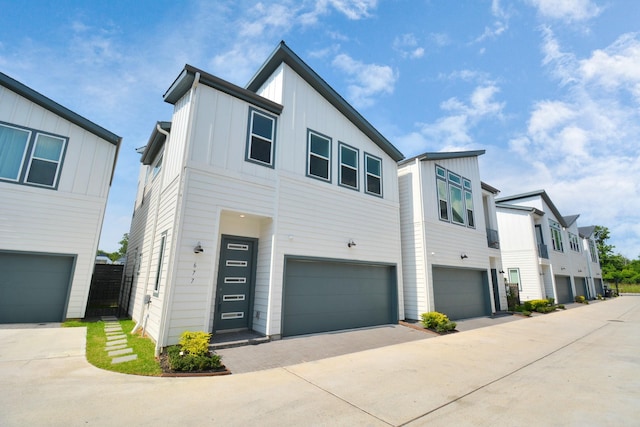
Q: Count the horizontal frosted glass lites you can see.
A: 5